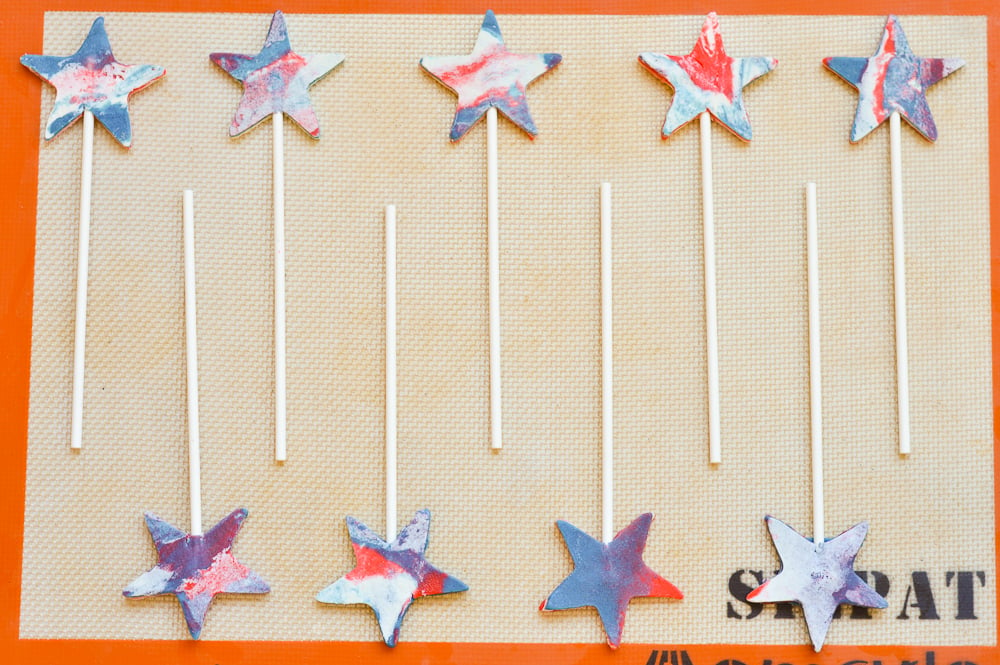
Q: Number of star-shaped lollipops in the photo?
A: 9